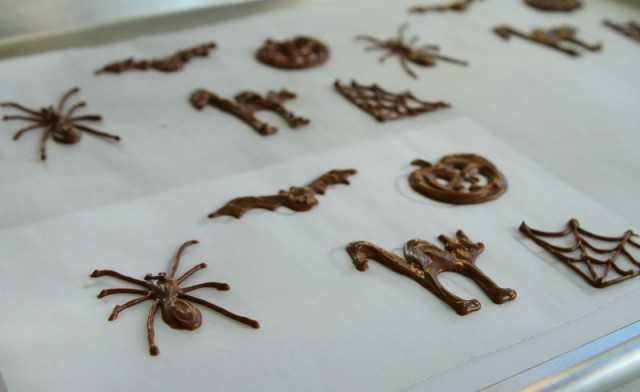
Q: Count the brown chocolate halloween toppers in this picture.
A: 15